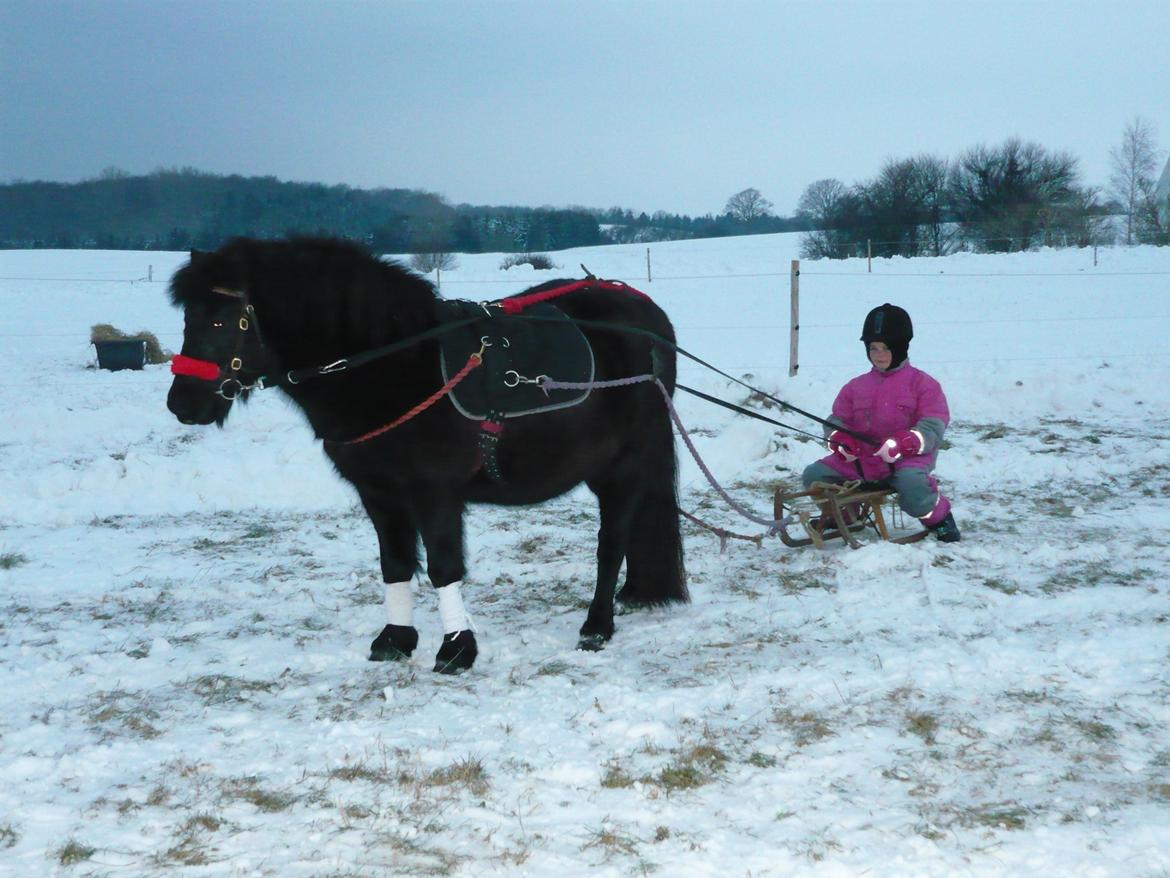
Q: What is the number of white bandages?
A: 2